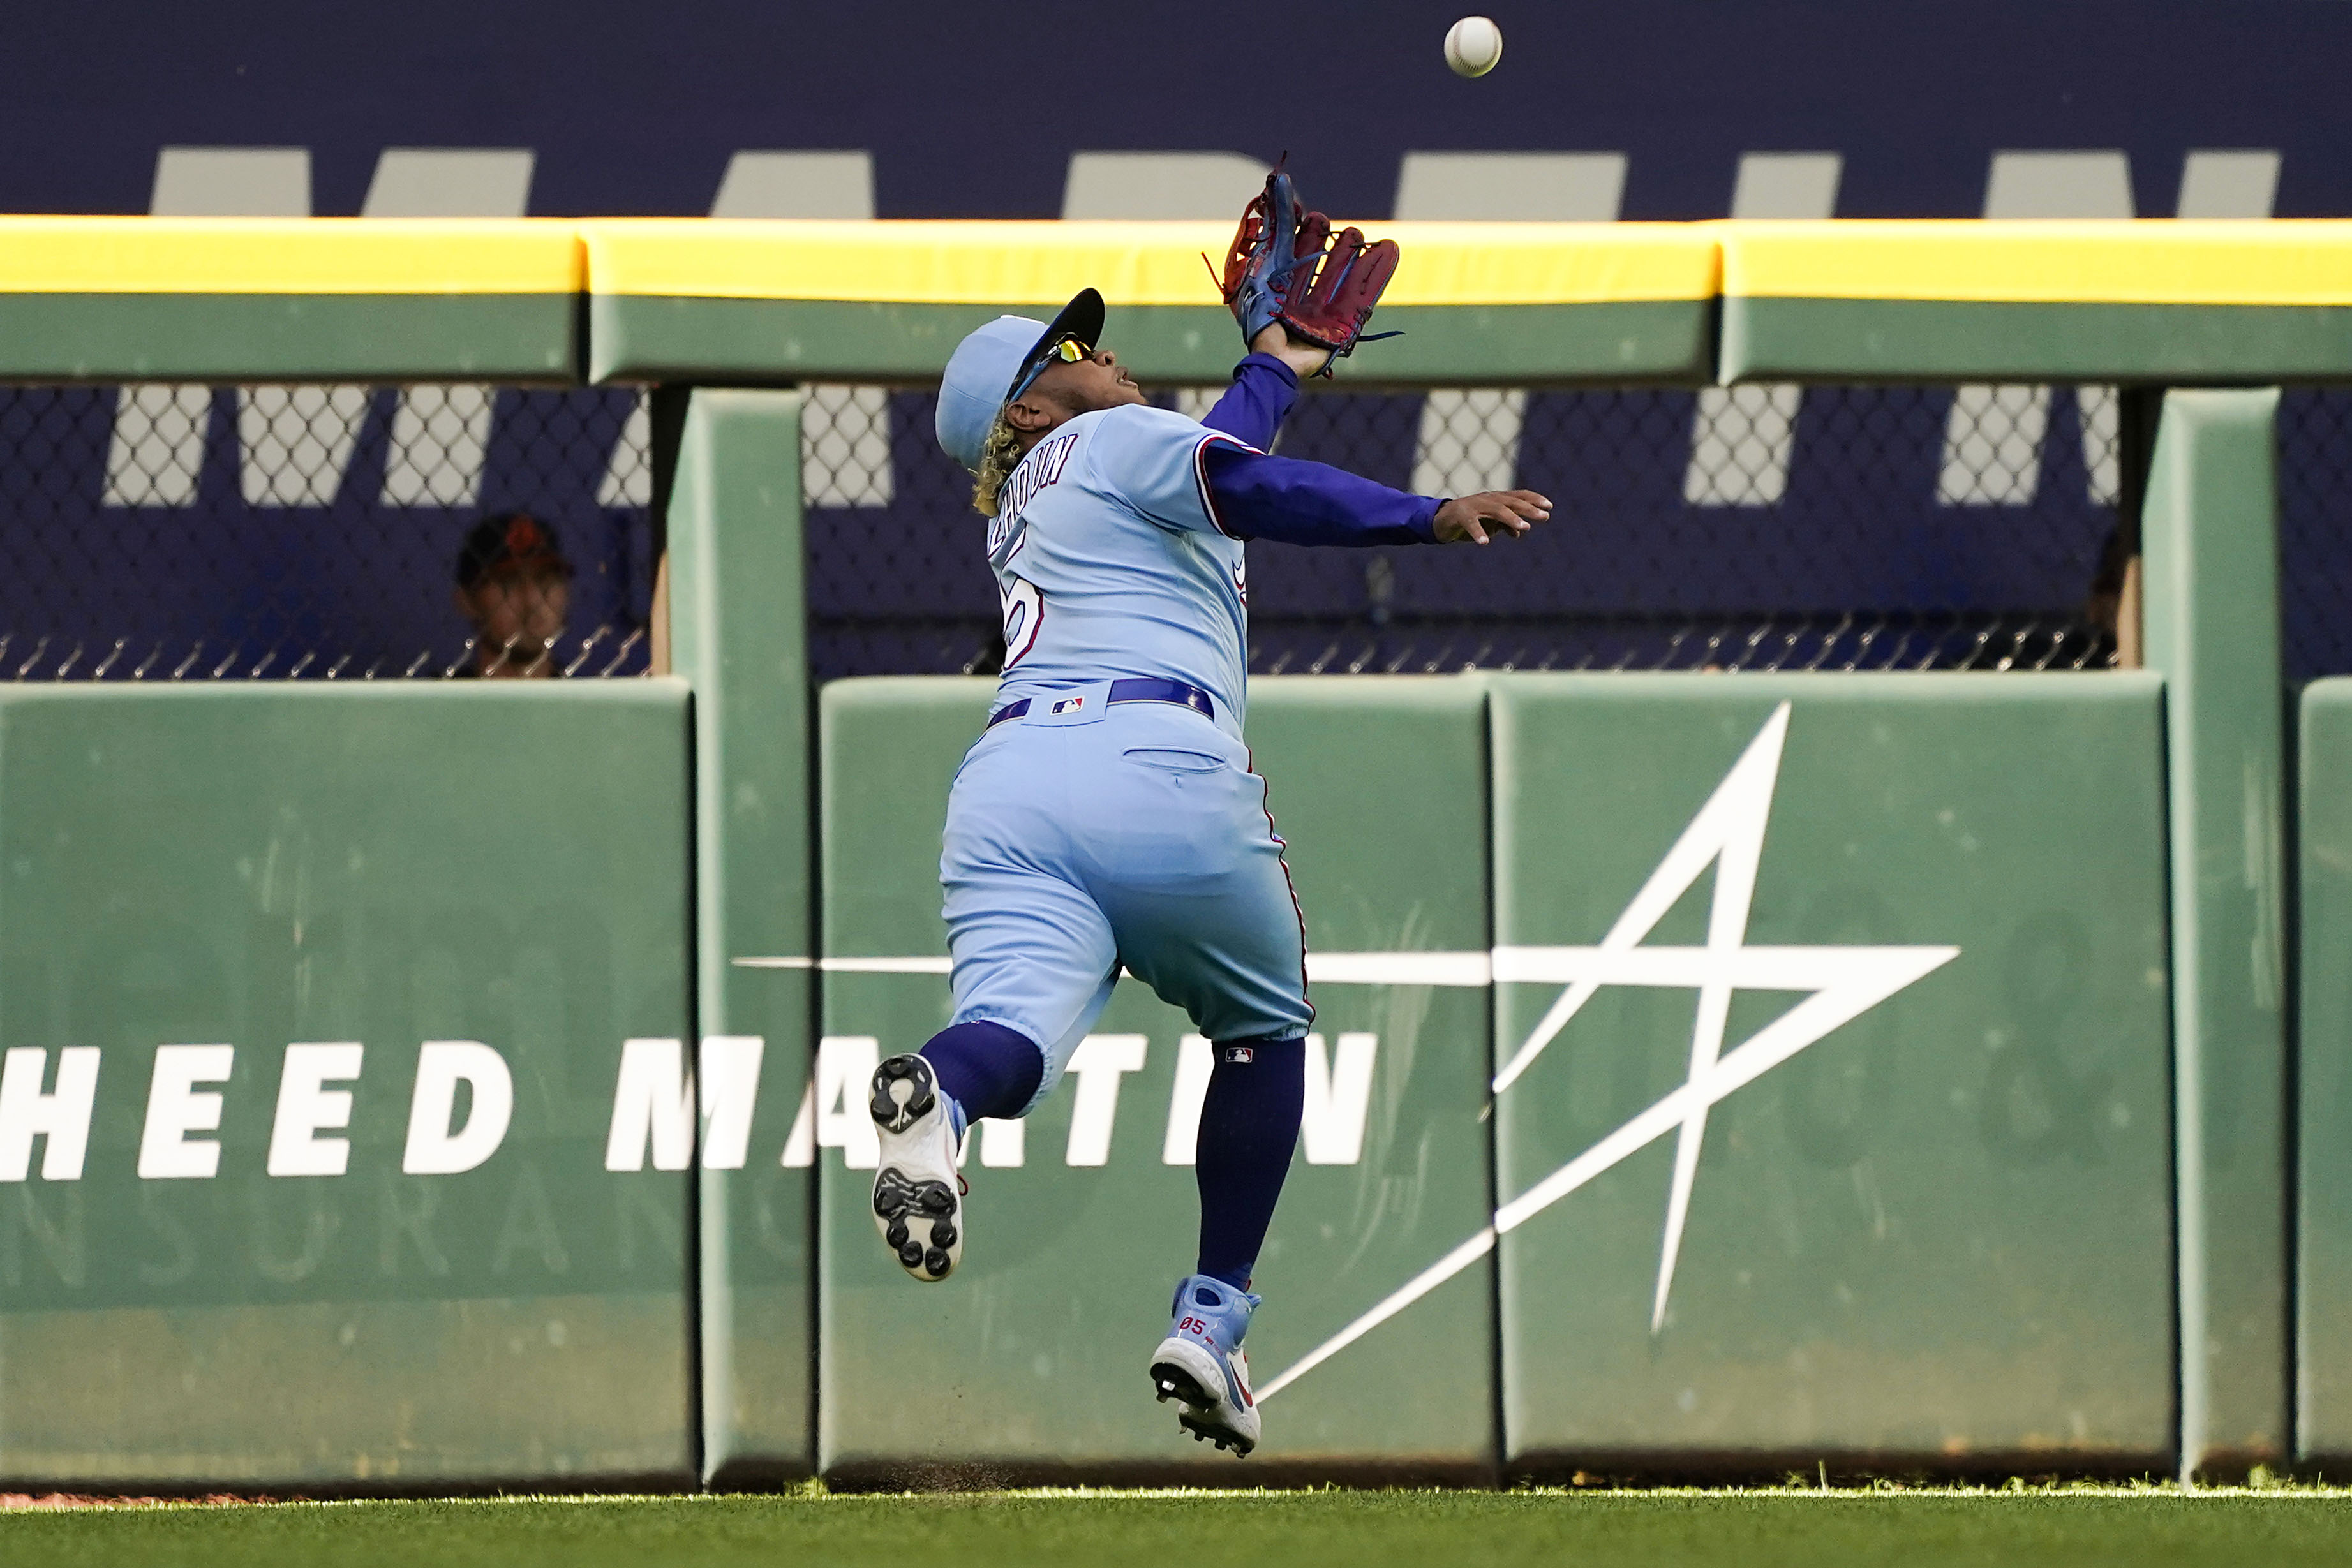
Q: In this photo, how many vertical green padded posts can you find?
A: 2